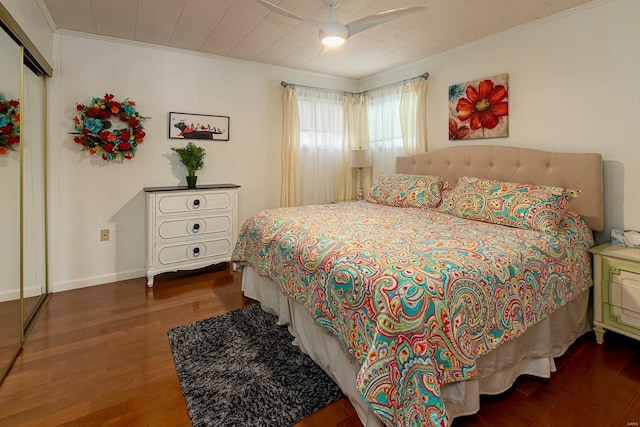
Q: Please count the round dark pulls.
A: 3